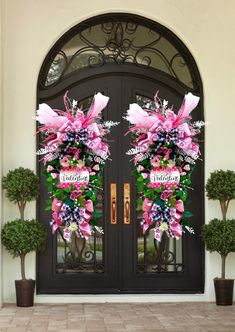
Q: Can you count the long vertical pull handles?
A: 2